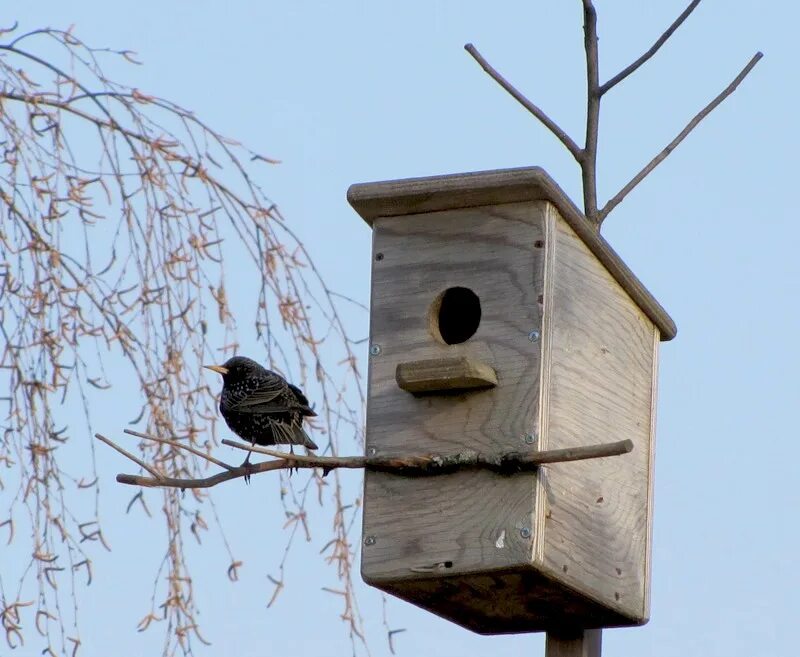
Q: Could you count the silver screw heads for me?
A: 6